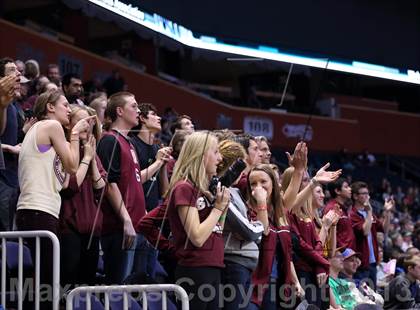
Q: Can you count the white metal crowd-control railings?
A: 2